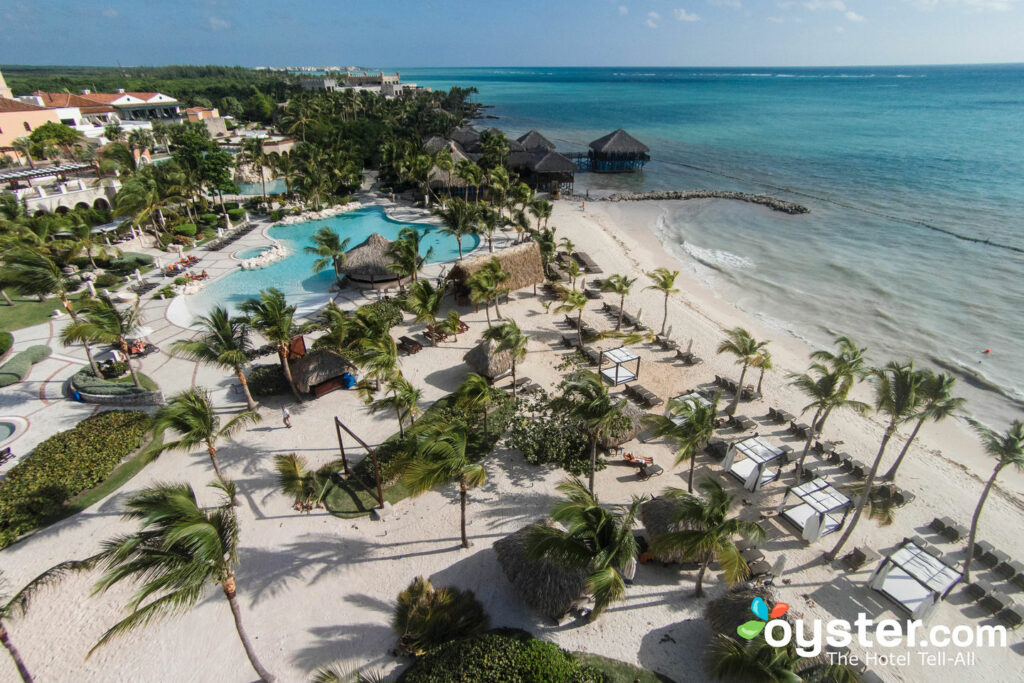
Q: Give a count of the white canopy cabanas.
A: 5